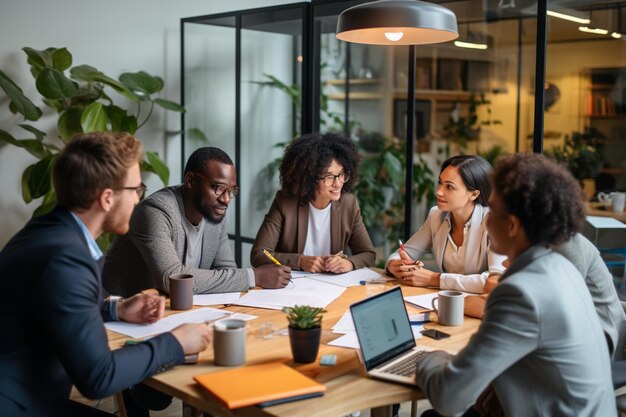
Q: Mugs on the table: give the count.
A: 3